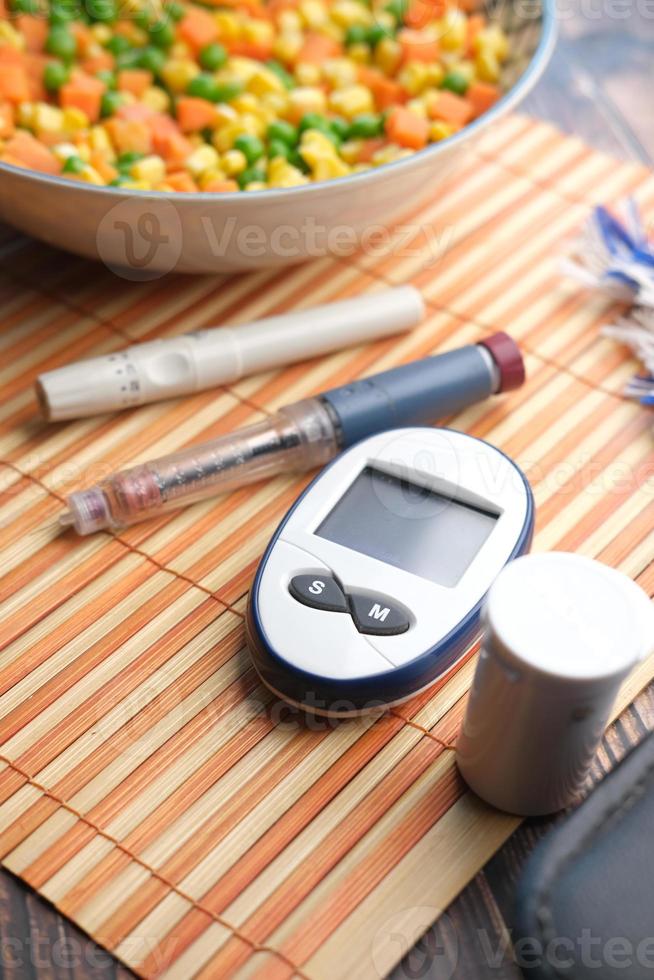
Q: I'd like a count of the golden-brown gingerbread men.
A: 0